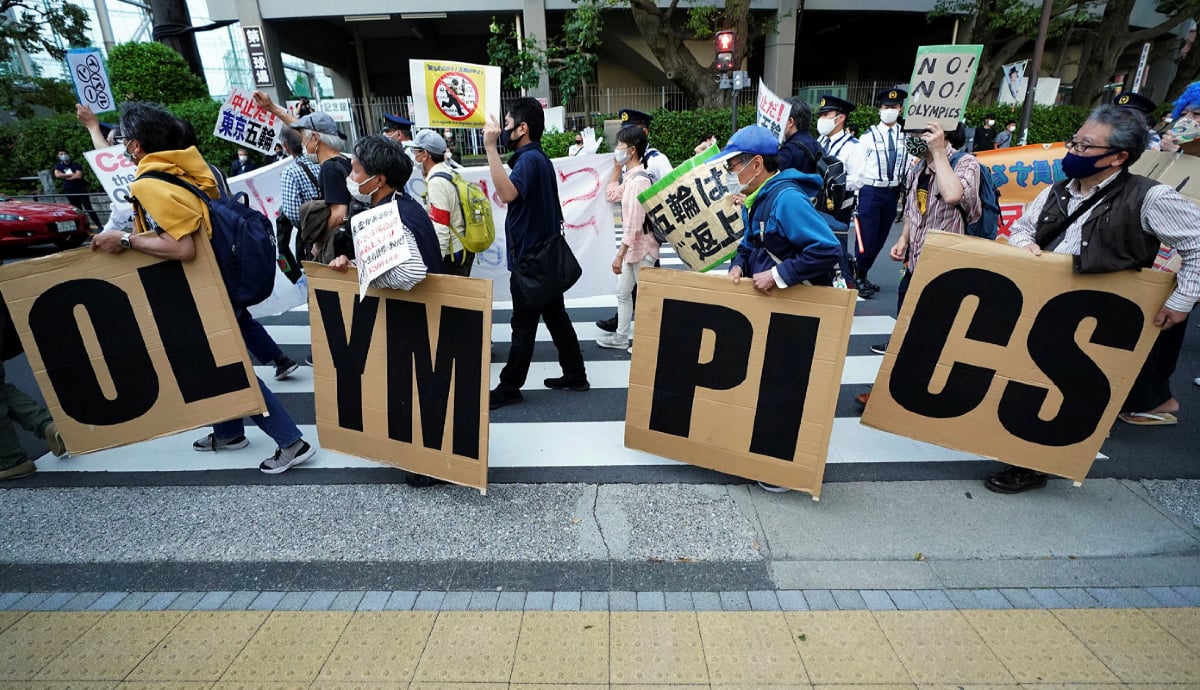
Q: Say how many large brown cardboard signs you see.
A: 4